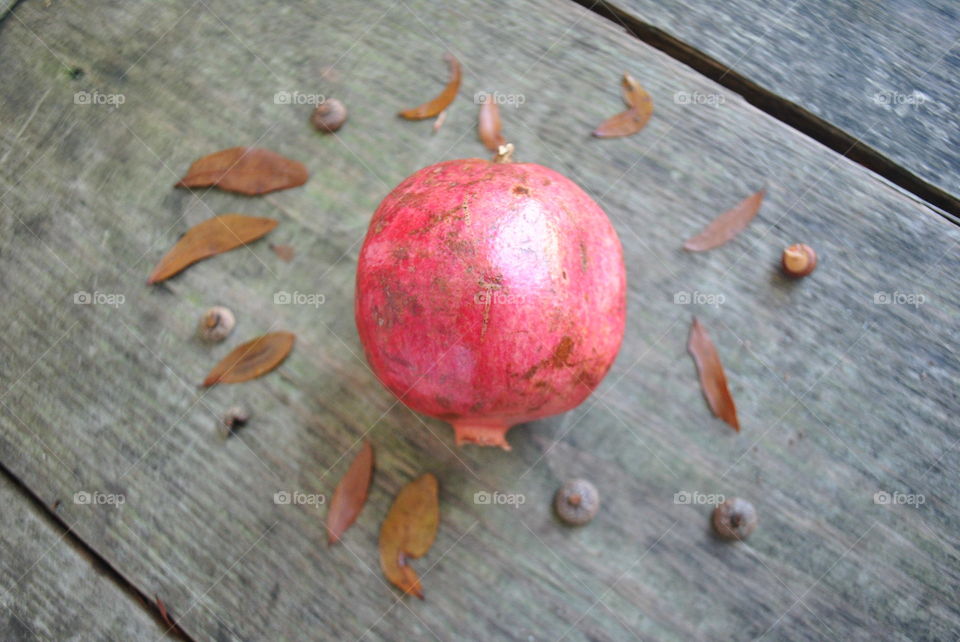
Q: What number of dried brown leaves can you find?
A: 10